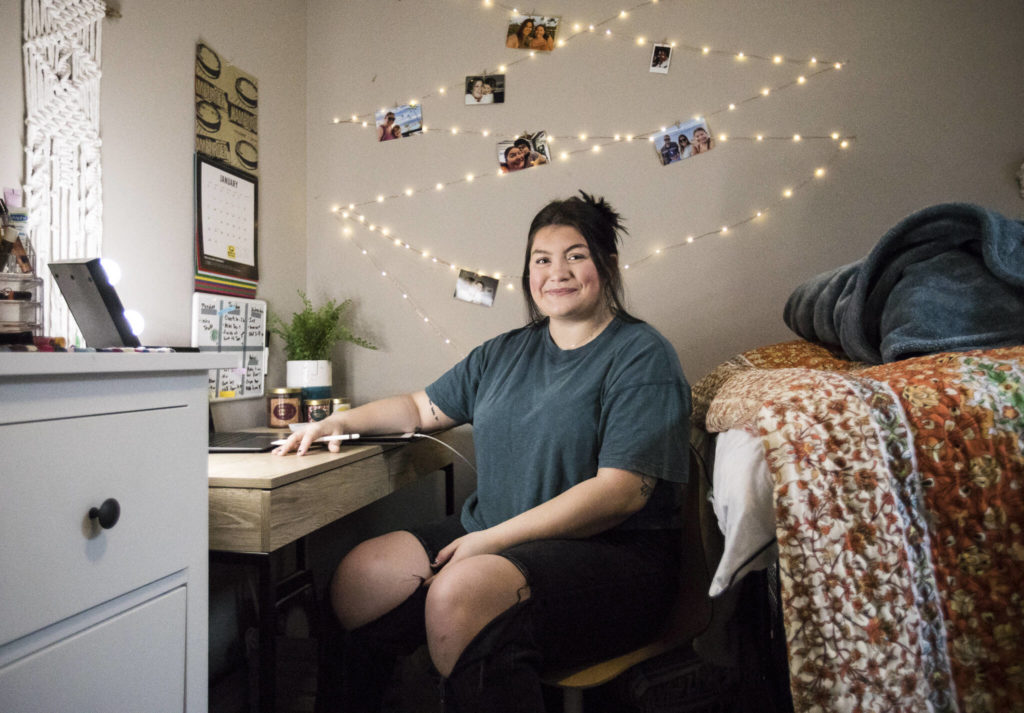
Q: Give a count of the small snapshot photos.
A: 7